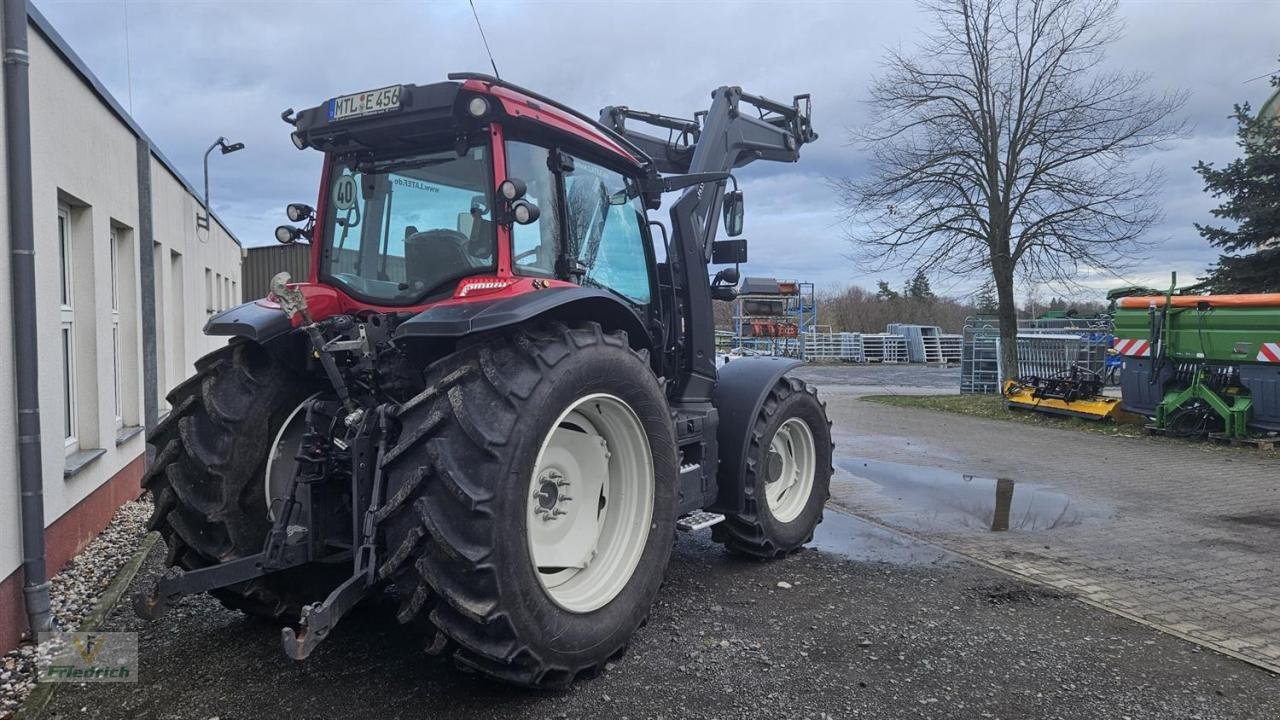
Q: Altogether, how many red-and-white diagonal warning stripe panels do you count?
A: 2